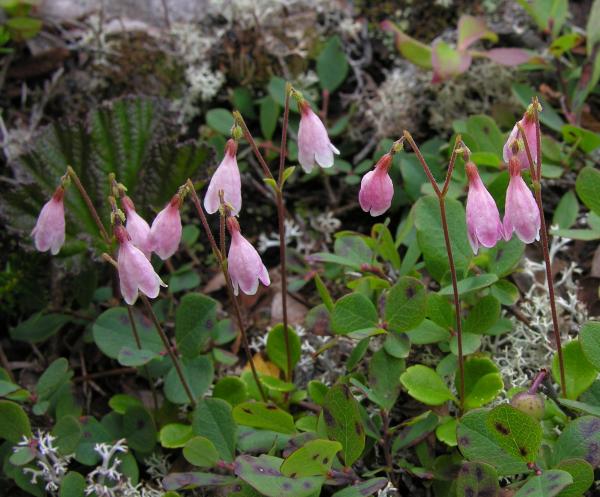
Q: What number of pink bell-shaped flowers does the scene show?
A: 11